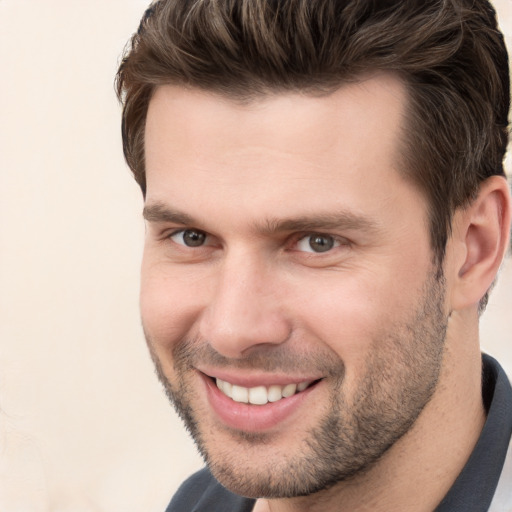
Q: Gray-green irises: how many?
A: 2